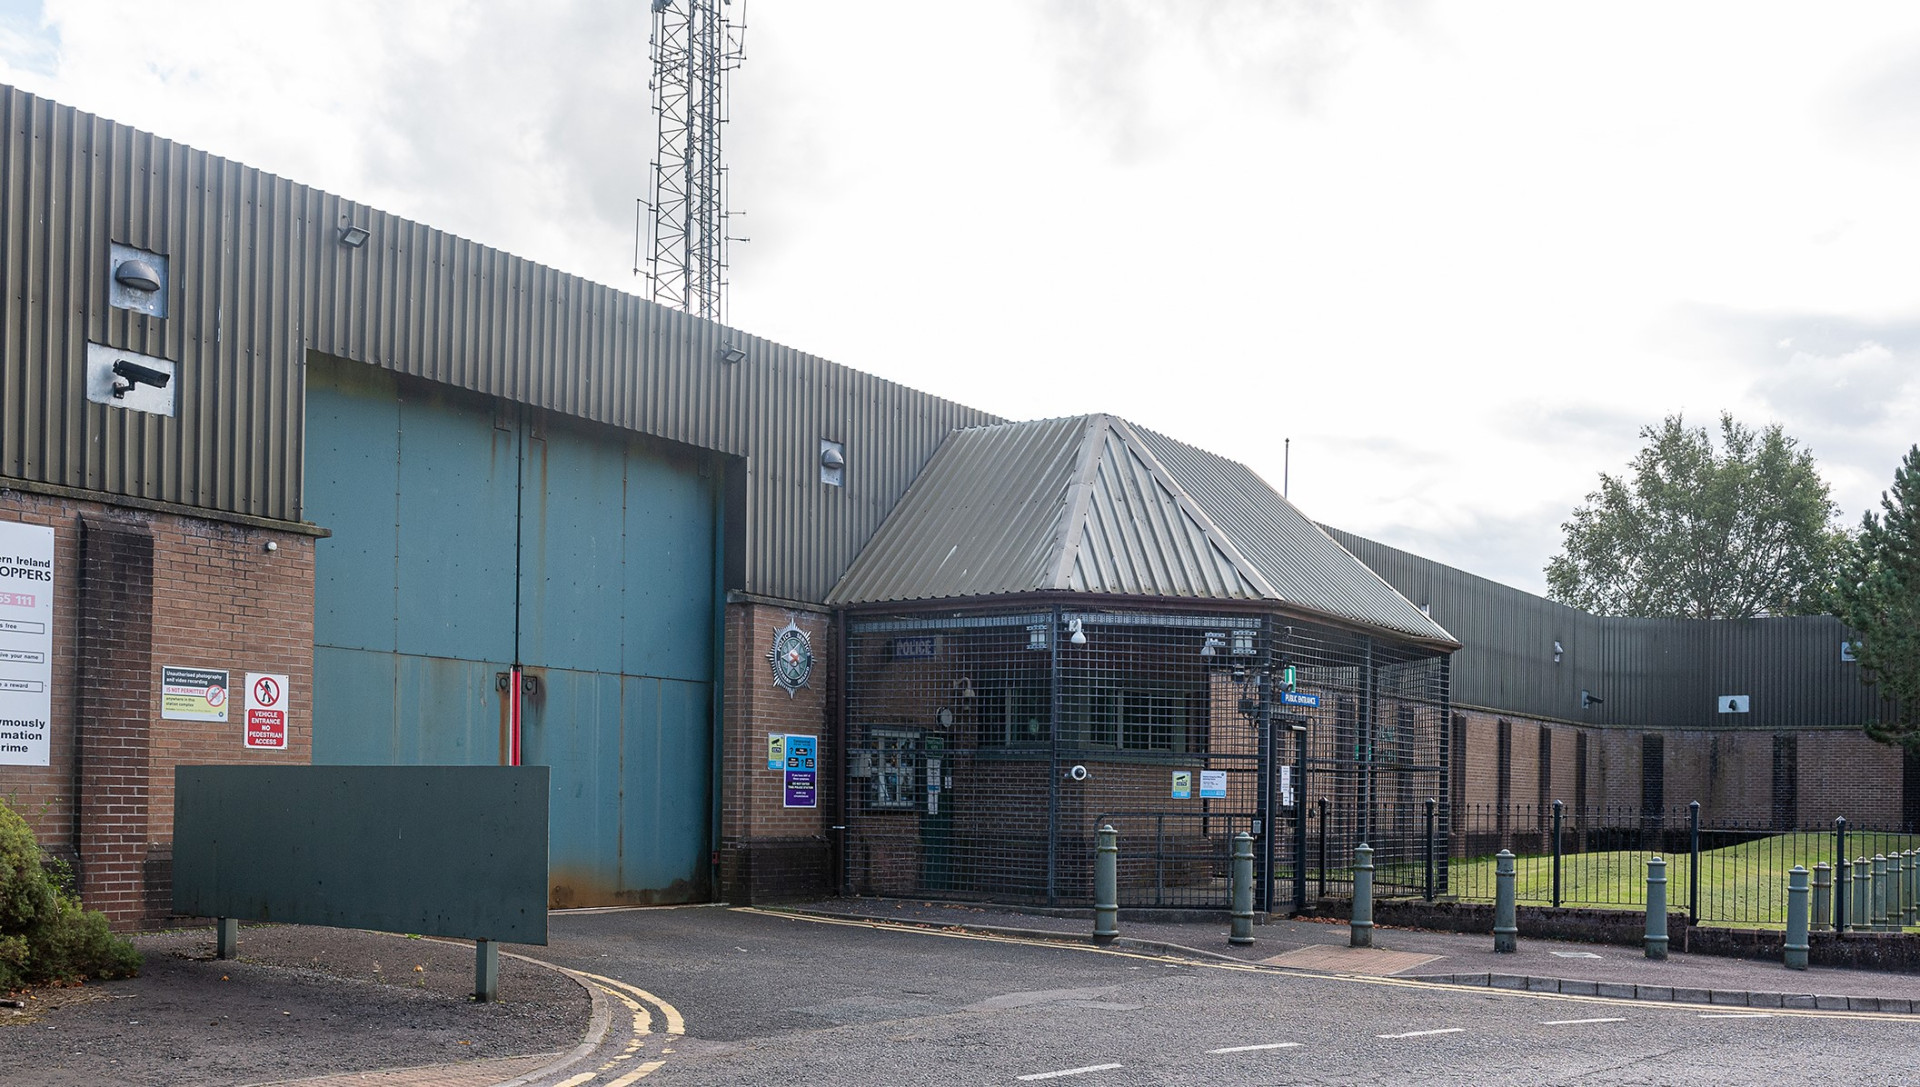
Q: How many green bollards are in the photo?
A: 13